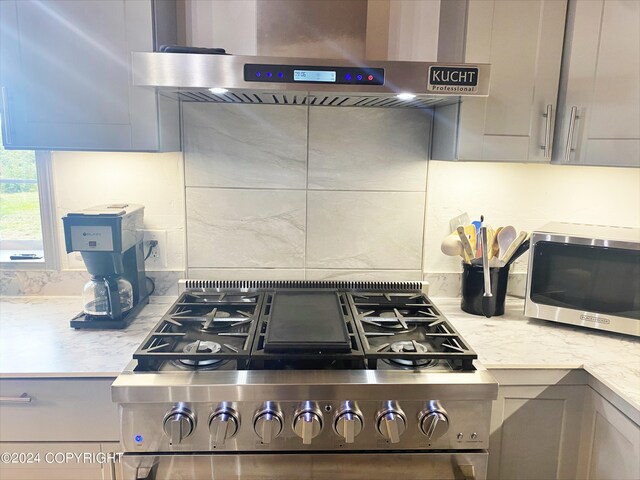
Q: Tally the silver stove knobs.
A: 7